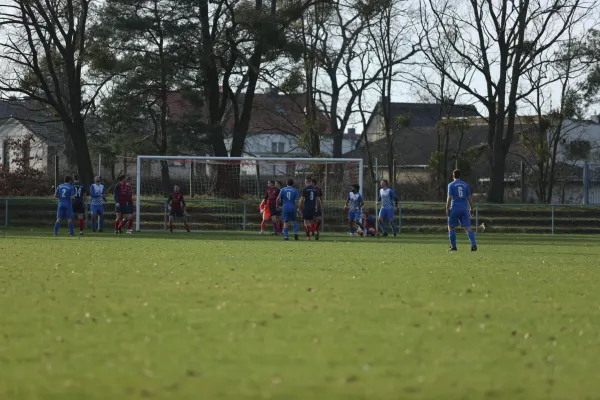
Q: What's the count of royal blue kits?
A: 6